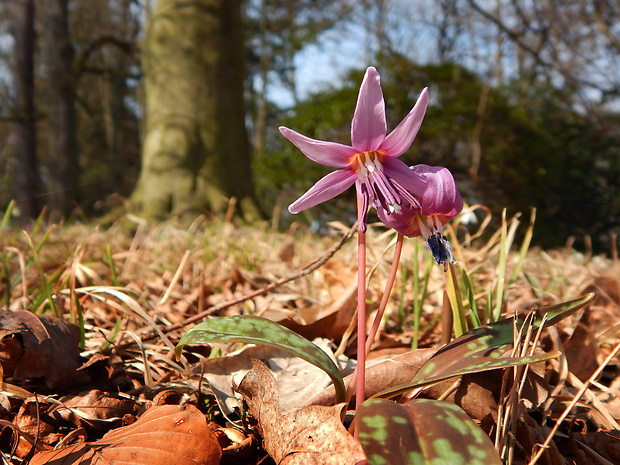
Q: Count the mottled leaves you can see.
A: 4